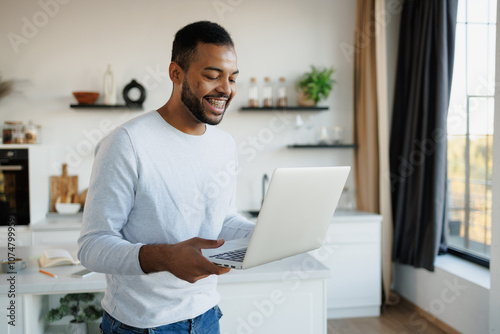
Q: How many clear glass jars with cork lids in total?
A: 3